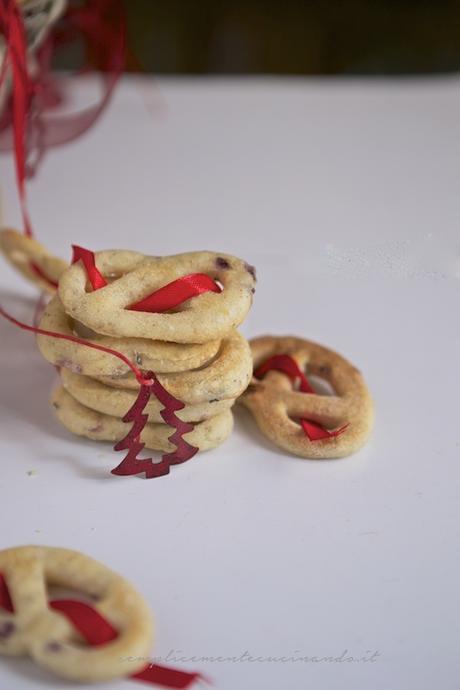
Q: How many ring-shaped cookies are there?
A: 8